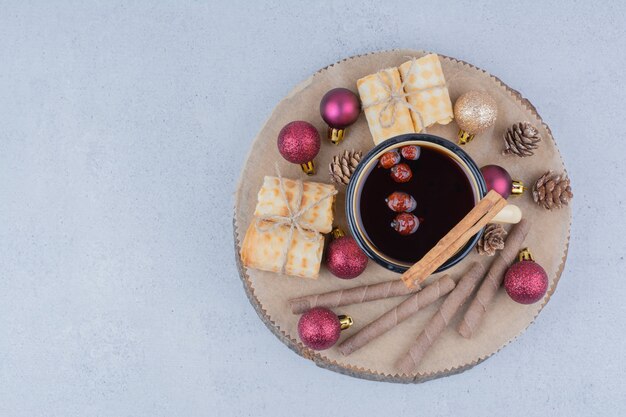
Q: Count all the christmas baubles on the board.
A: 7